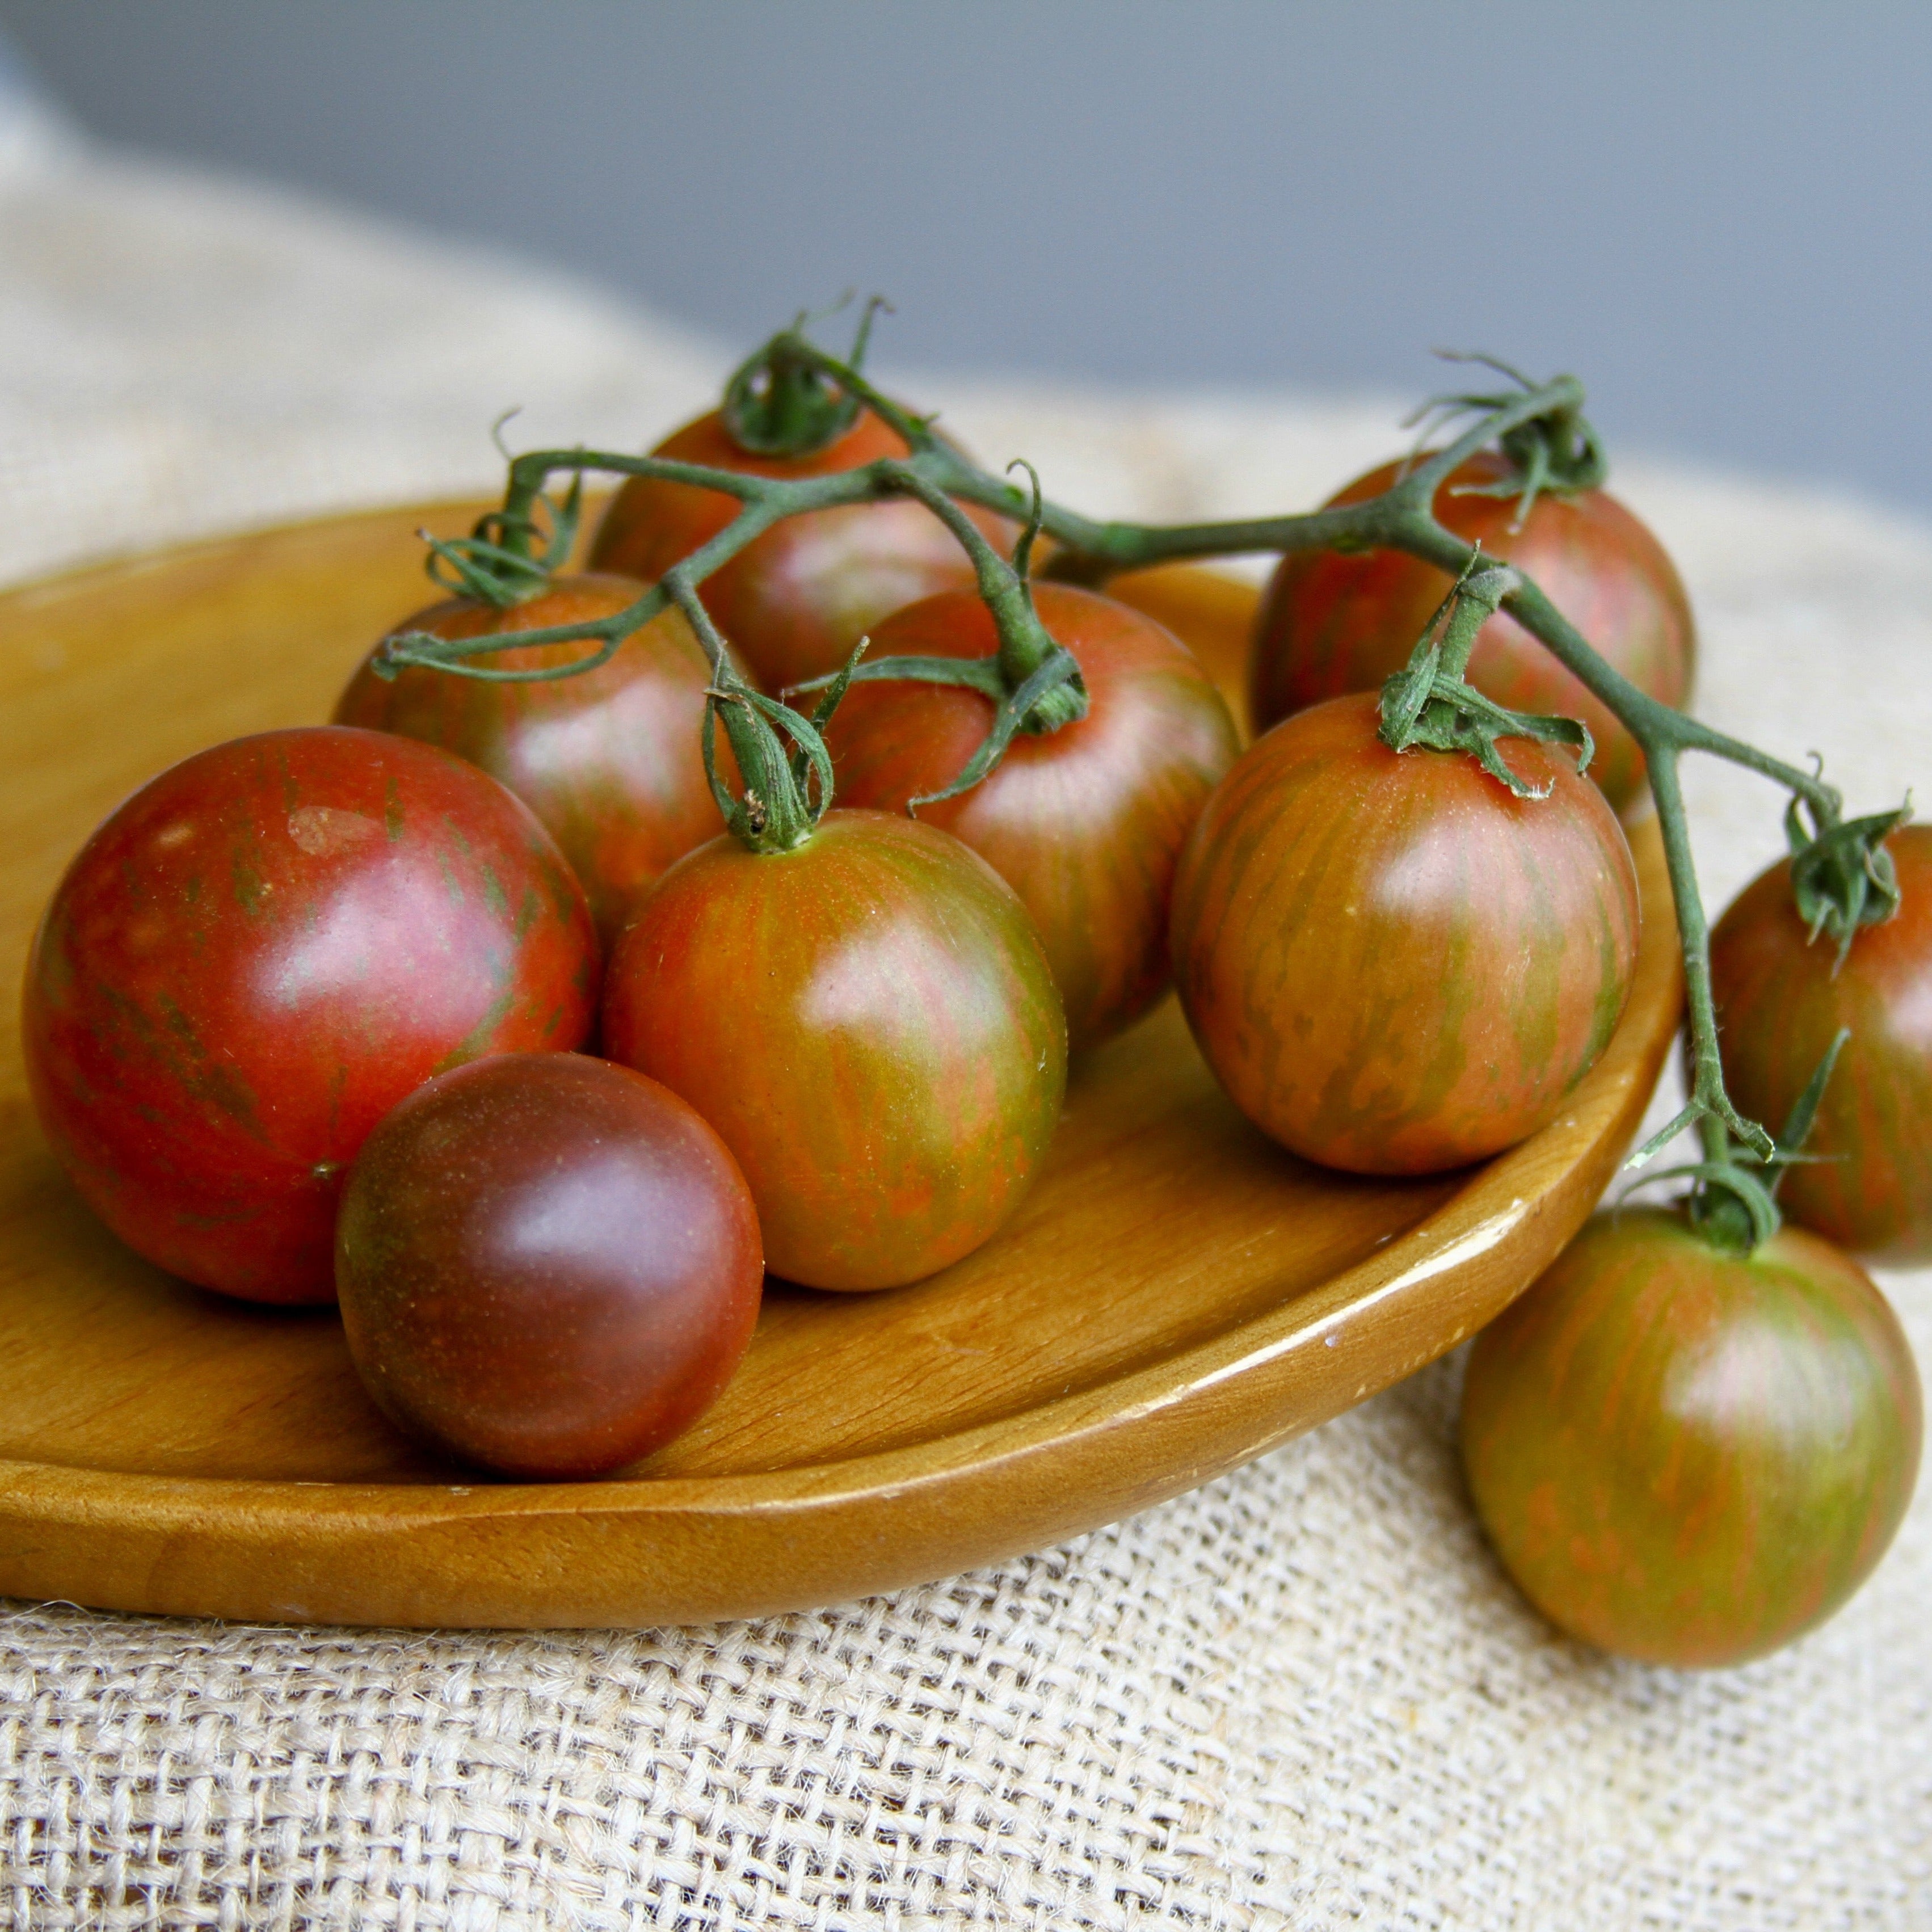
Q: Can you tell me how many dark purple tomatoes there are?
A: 1